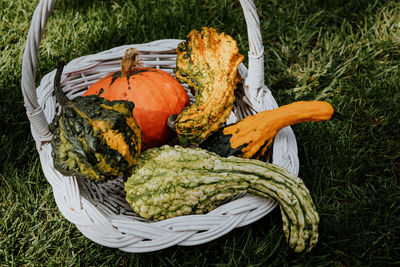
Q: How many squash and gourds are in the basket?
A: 5